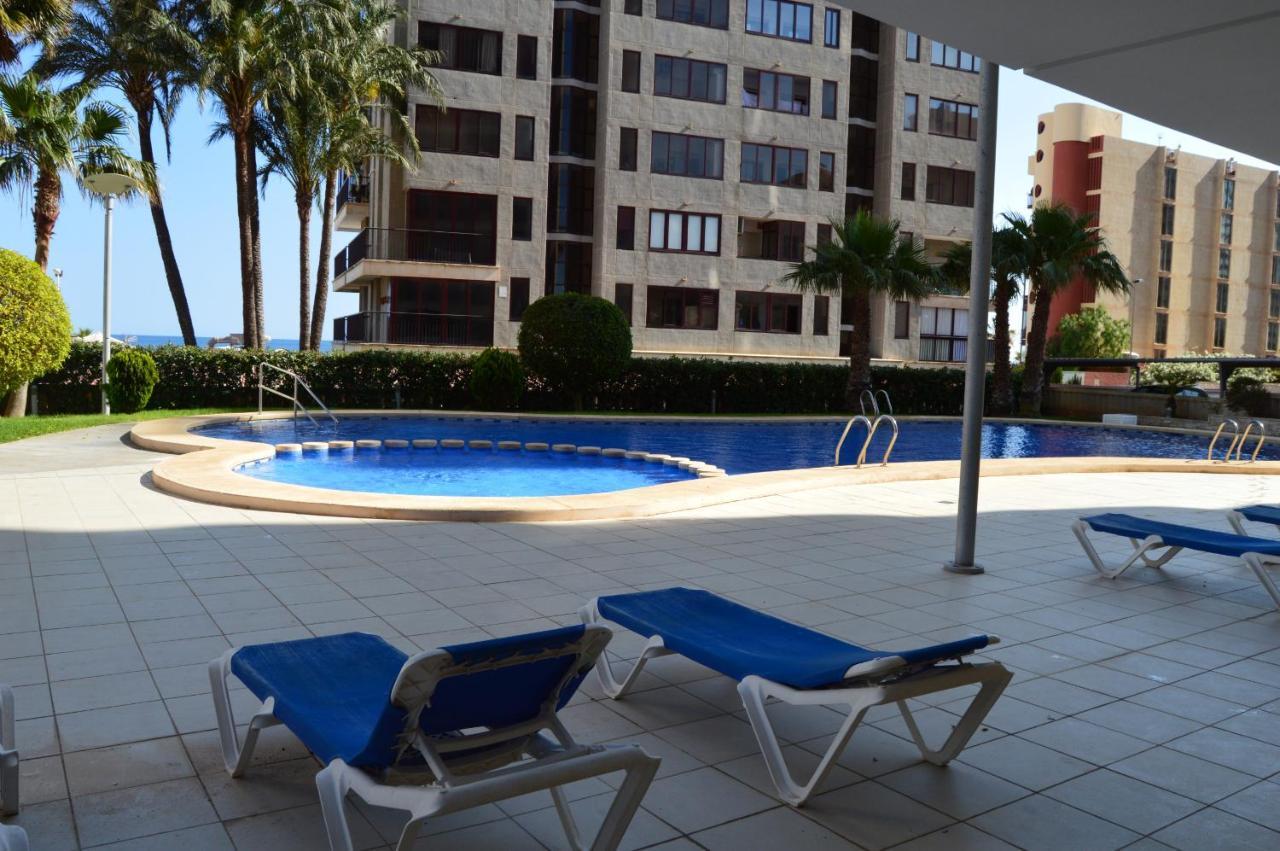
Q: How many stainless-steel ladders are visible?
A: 3